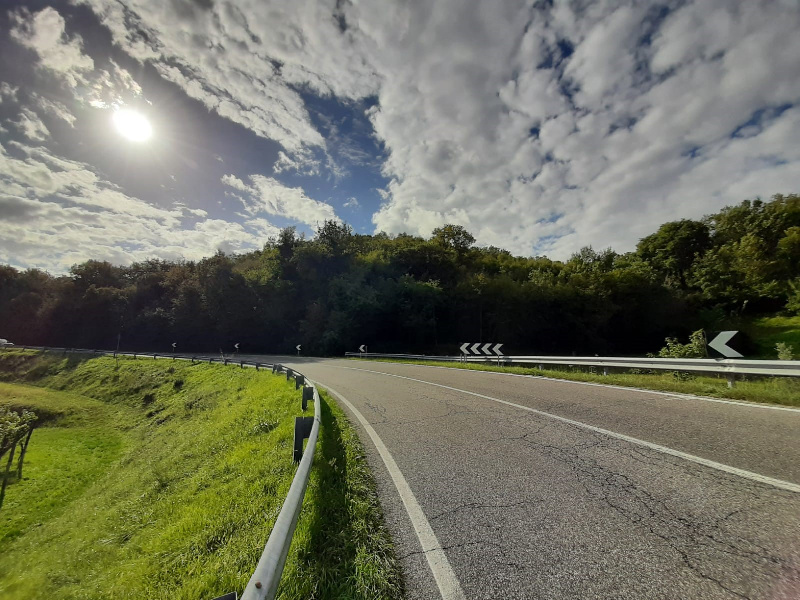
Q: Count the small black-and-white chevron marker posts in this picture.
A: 4